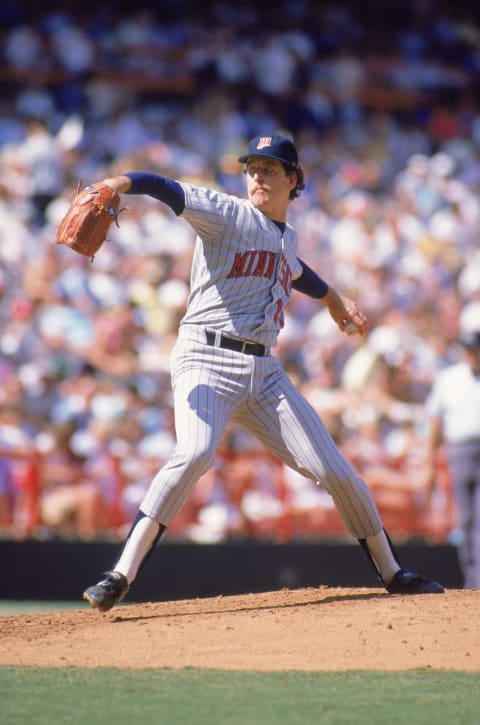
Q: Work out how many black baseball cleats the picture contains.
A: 2